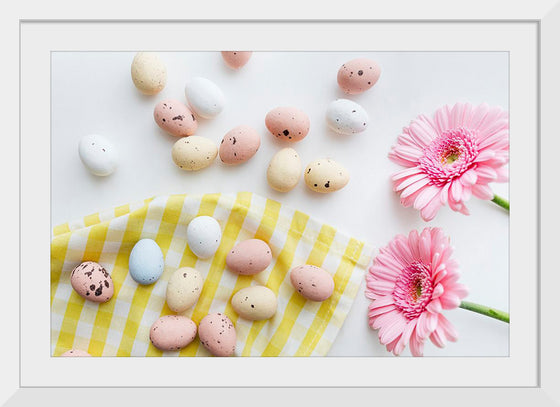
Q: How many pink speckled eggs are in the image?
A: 11